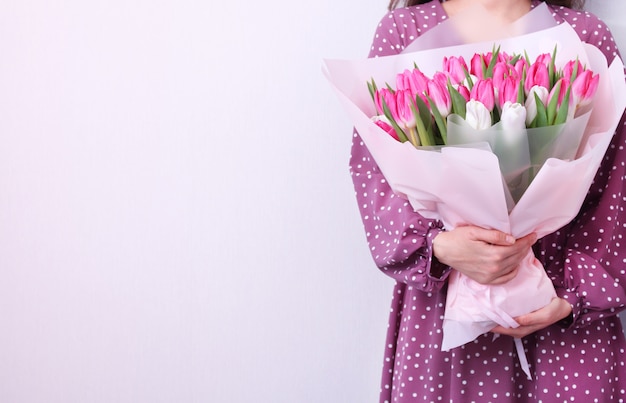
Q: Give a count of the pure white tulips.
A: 3